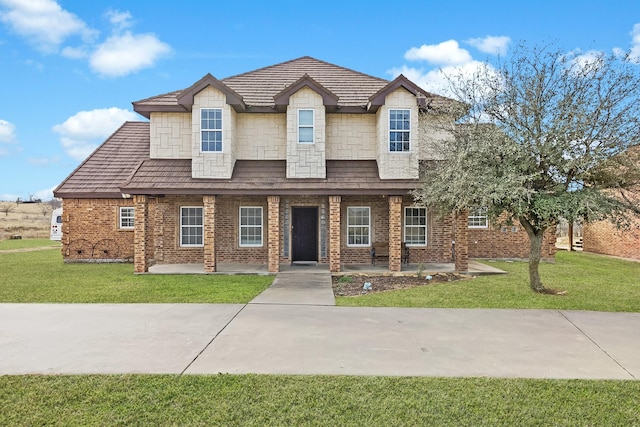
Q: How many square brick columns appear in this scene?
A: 6